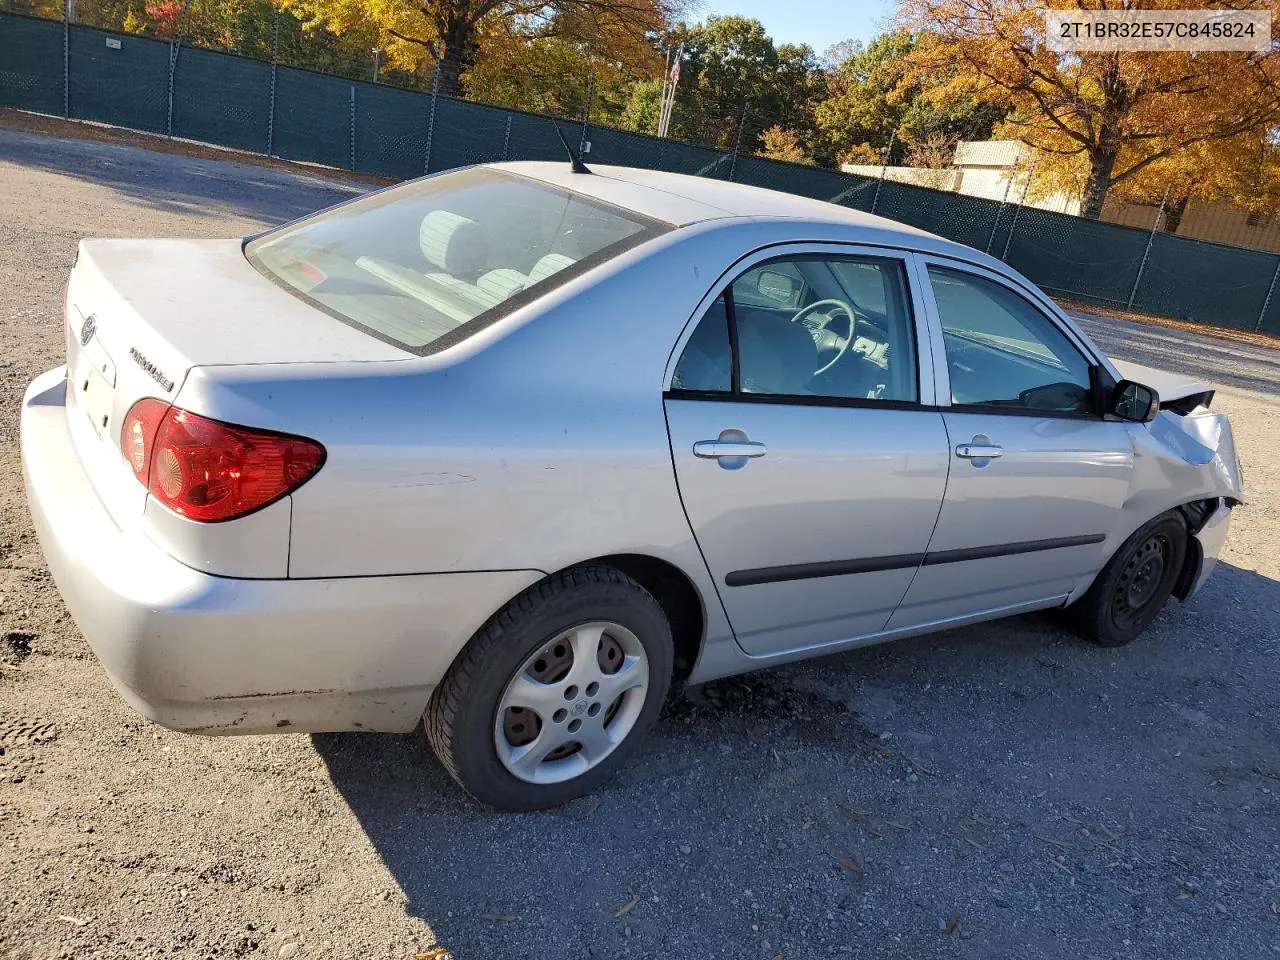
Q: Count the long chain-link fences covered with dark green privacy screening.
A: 1